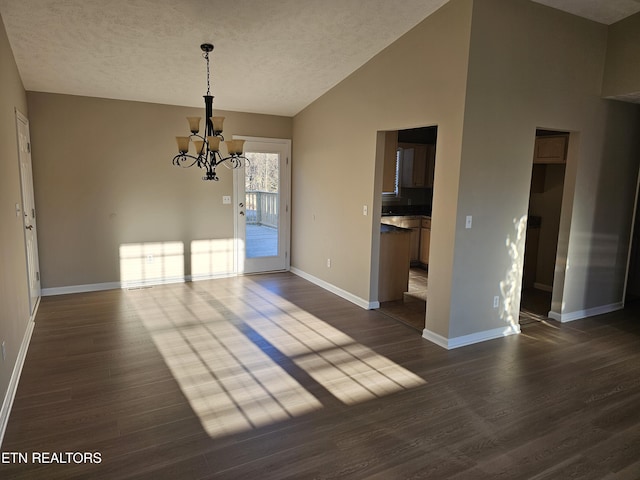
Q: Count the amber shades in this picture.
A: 7